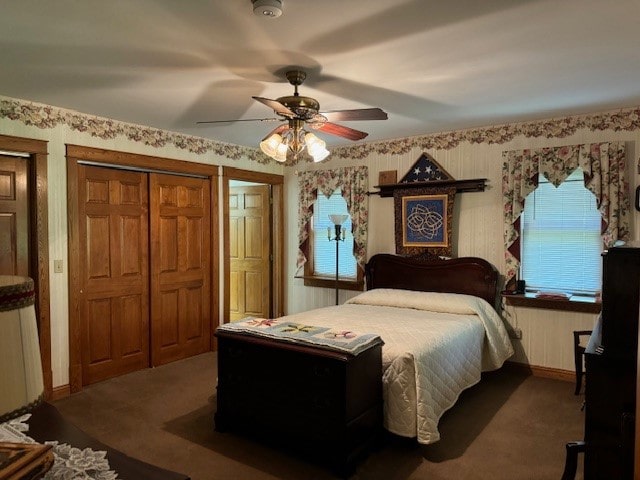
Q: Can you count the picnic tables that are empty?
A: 0